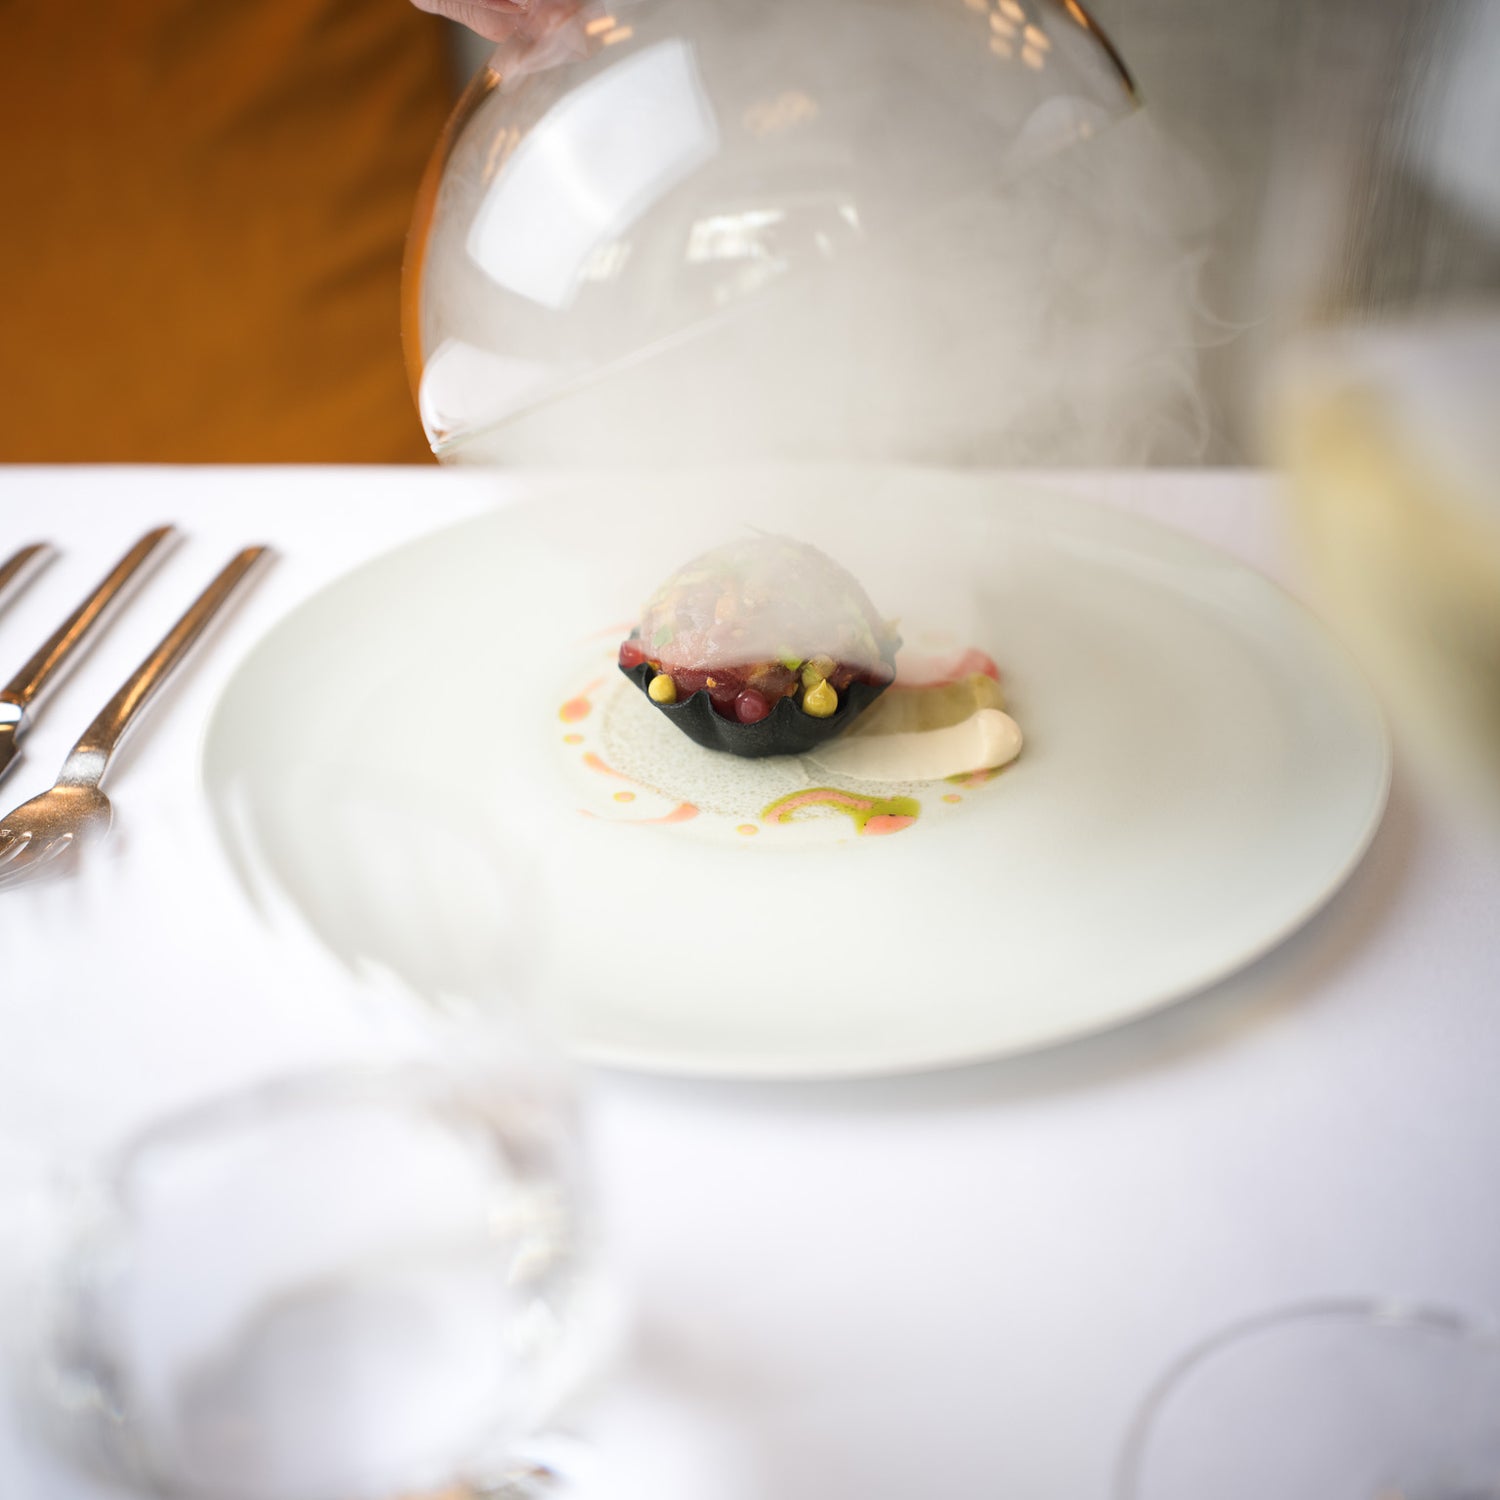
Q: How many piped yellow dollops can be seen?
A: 2